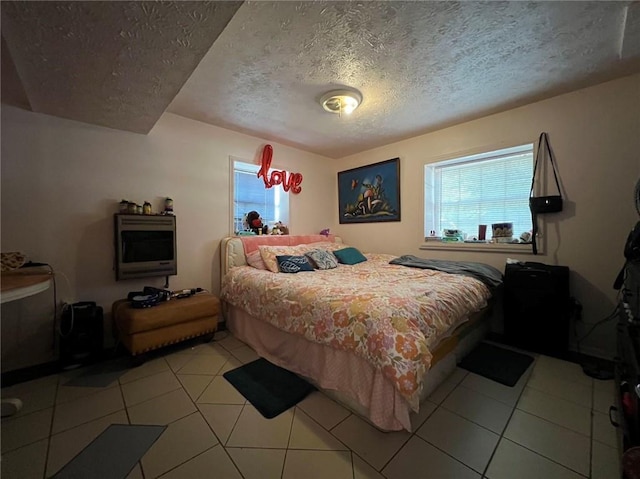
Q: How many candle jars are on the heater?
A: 5